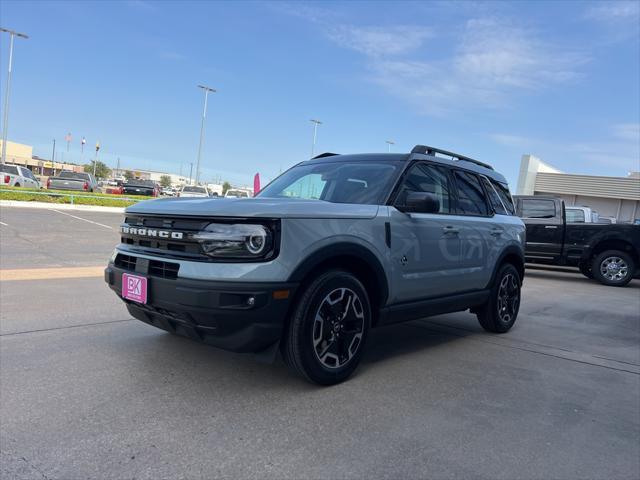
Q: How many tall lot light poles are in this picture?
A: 4